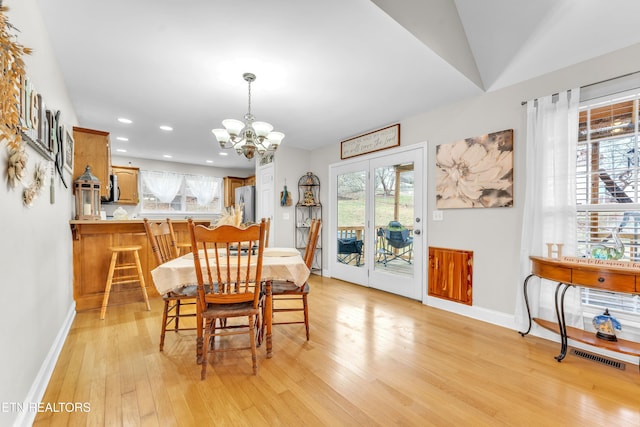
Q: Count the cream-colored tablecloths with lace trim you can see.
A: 1